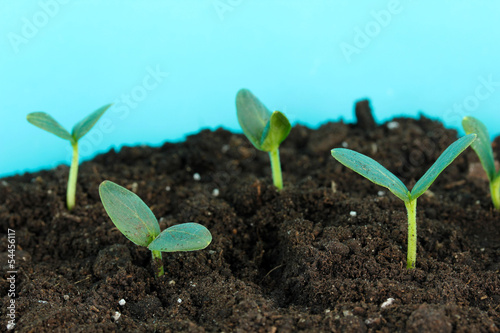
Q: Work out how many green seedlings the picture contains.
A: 5